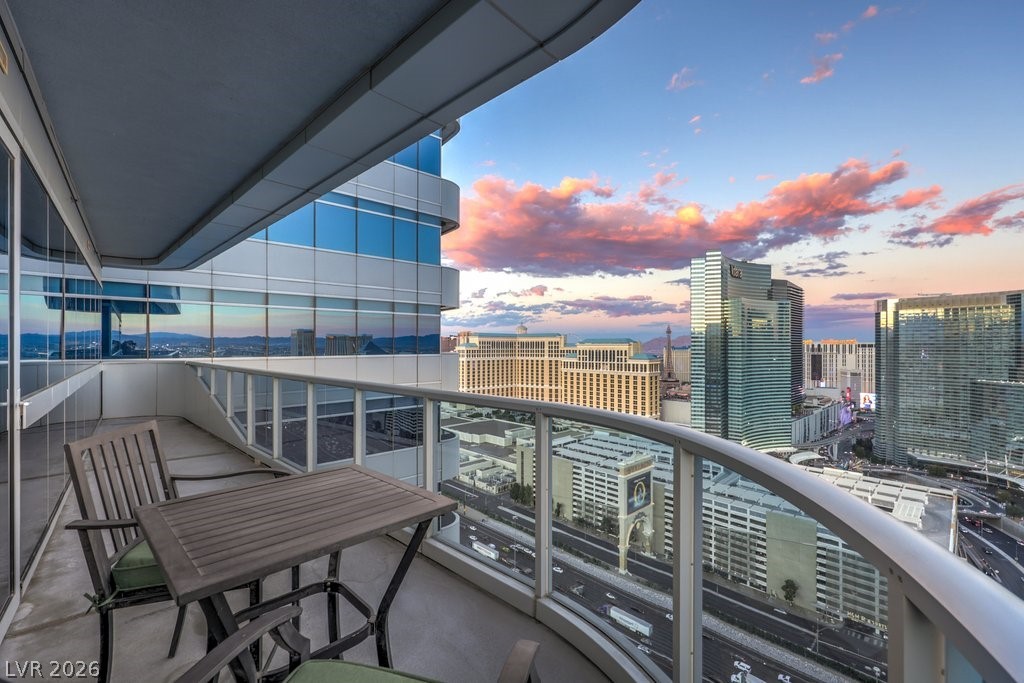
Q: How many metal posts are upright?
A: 11